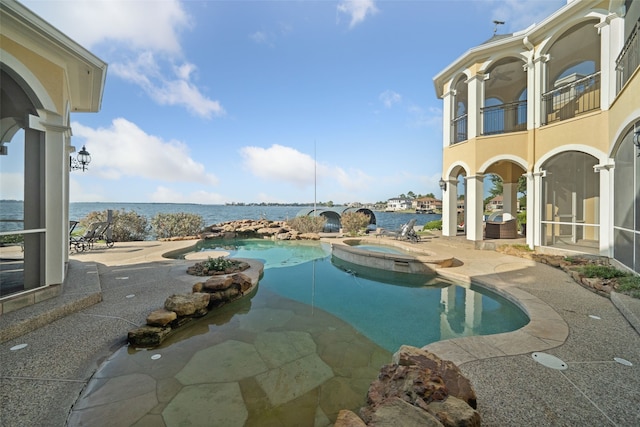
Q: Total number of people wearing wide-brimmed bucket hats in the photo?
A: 0